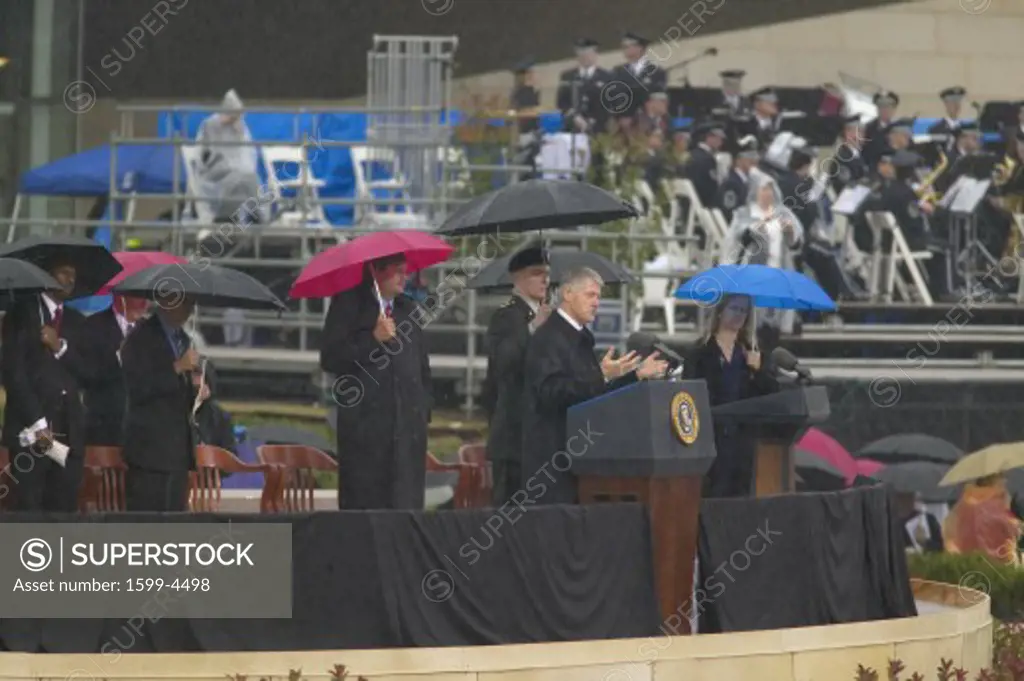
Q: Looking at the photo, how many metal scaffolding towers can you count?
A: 1